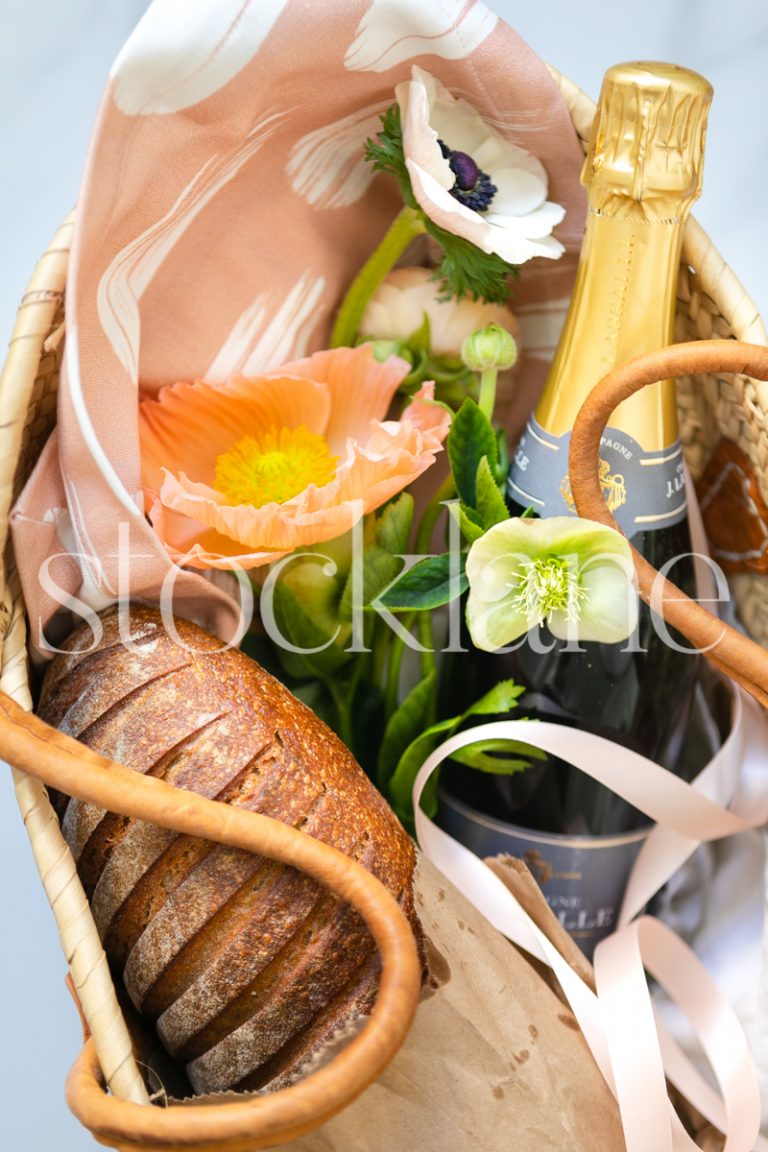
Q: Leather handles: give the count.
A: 2